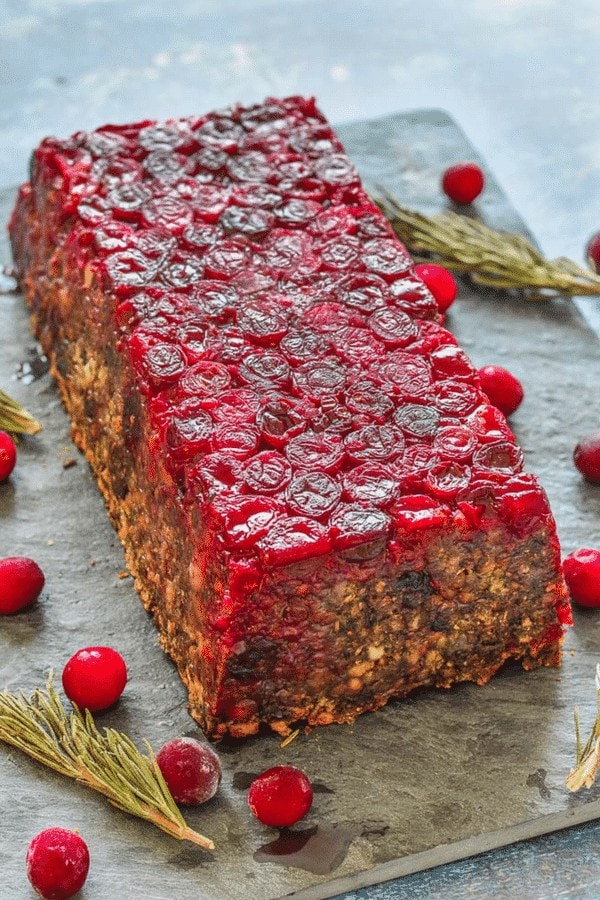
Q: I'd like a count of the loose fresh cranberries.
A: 12